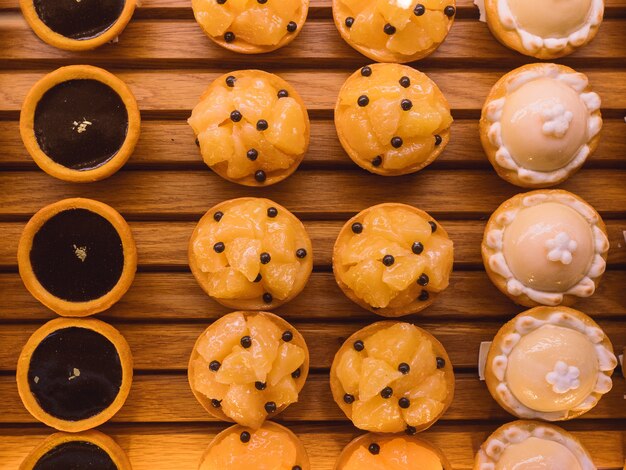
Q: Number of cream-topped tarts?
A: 5